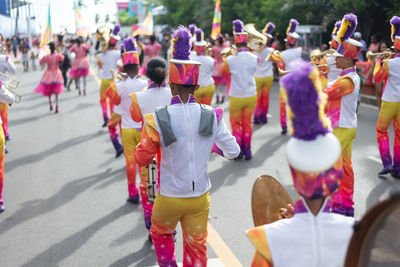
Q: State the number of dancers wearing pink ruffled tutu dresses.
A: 4